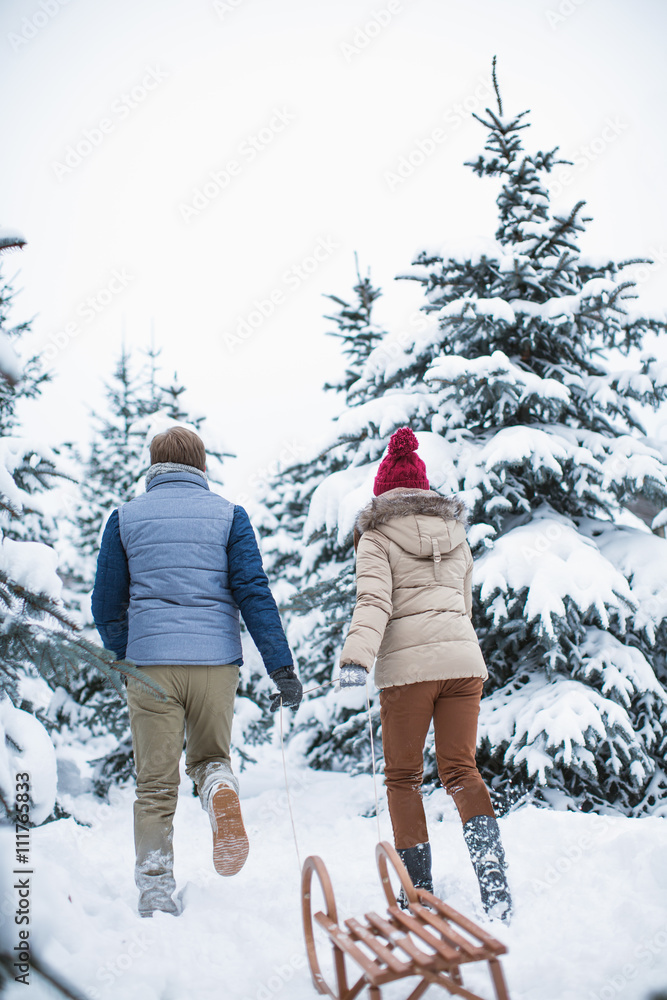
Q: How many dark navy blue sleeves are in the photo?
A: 2